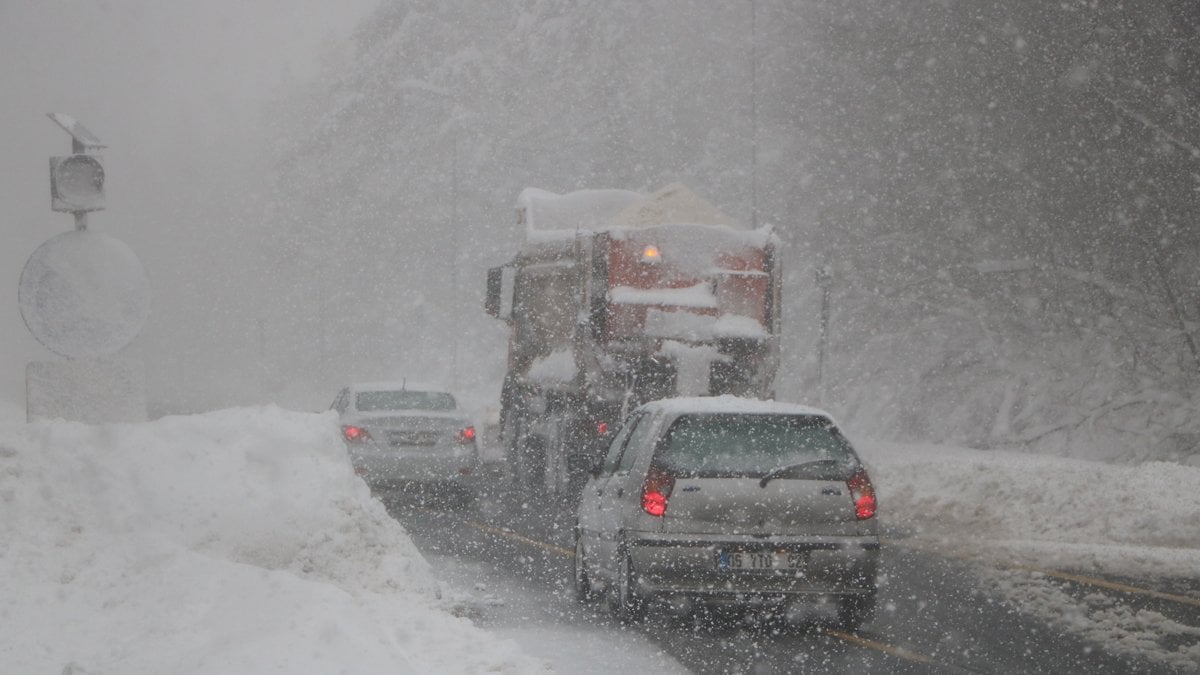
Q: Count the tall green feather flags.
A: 0